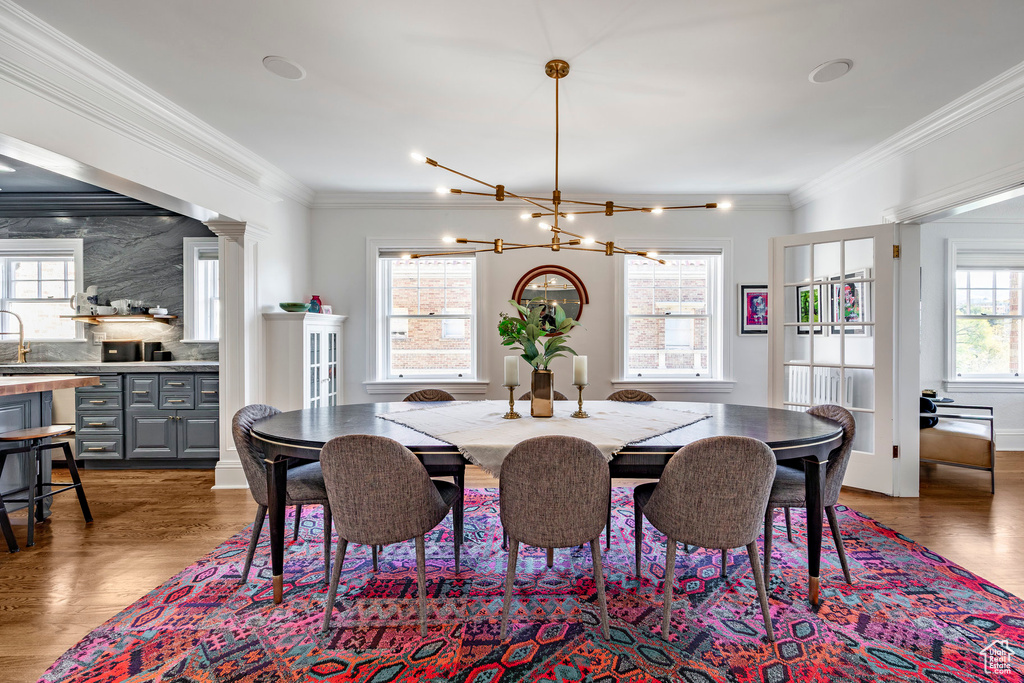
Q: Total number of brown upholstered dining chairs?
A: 8